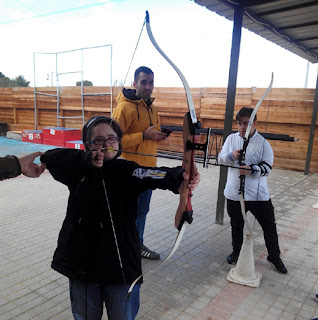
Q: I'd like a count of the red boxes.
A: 3